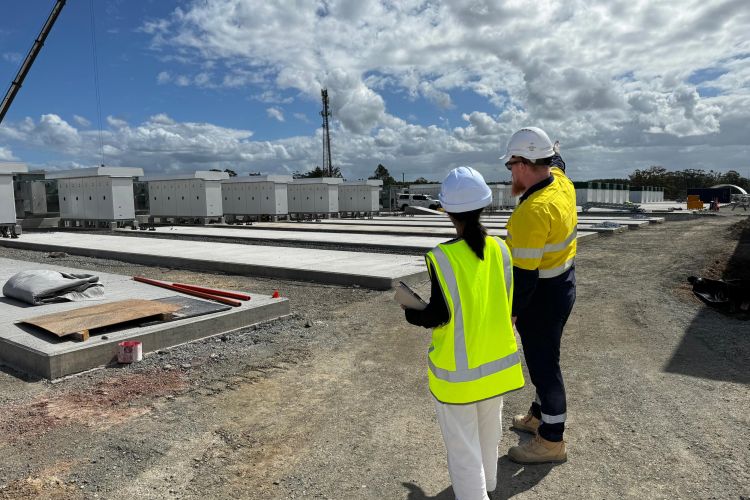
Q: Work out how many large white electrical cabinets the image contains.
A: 6